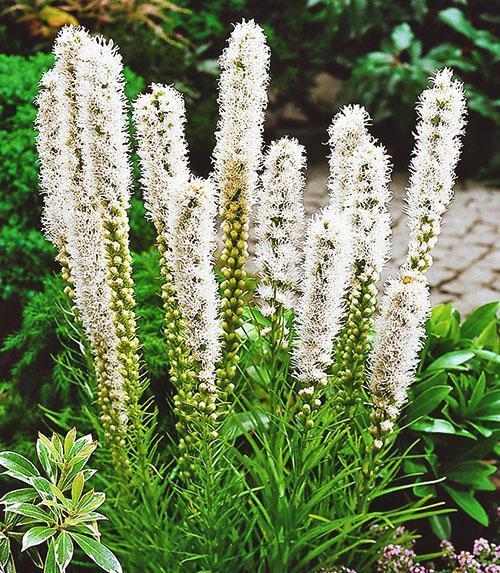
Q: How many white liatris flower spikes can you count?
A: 12